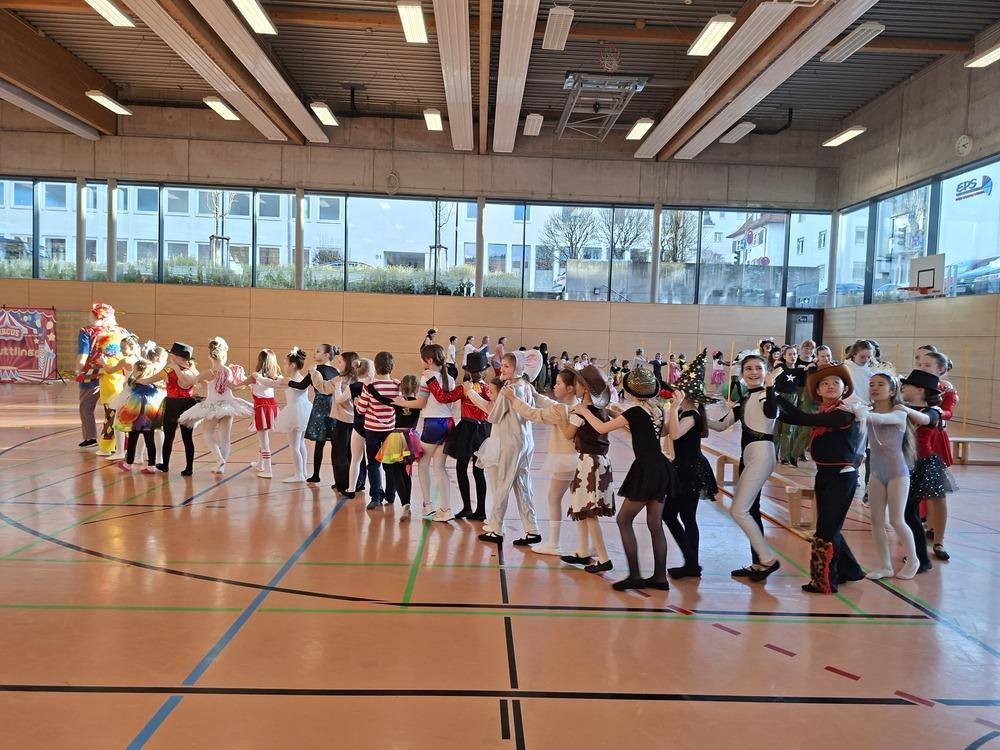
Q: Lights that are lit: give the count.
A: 11